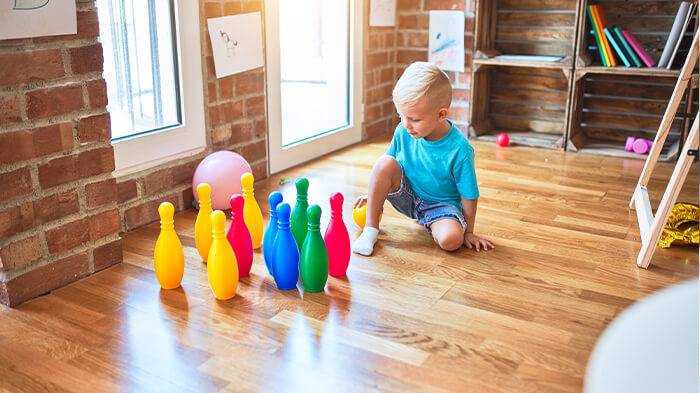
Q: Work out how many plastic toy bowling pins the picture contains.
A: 10